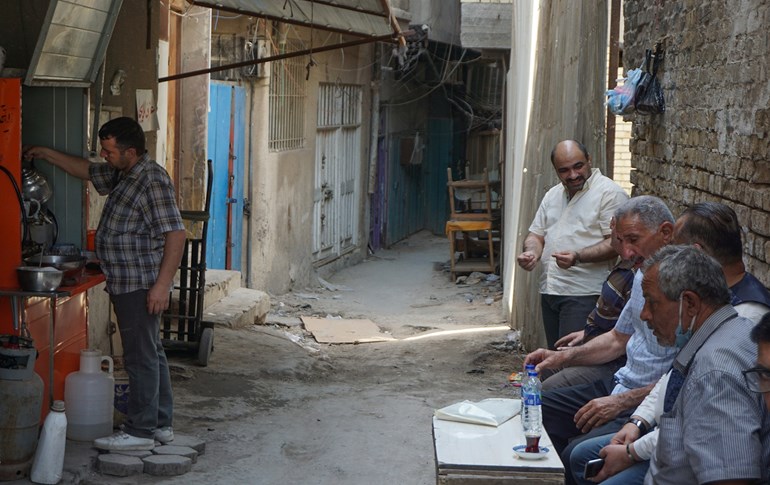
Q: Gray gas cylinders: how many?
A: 1